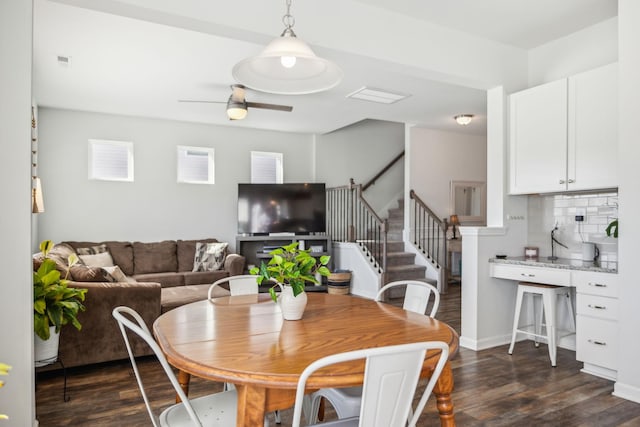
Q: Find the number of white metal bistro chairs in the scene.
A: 4